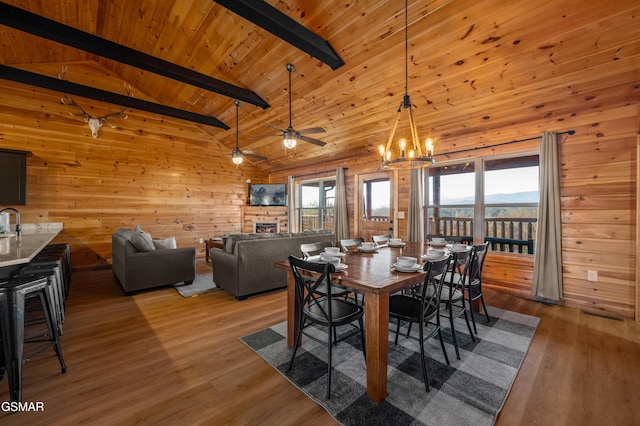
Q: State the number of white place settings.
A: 8